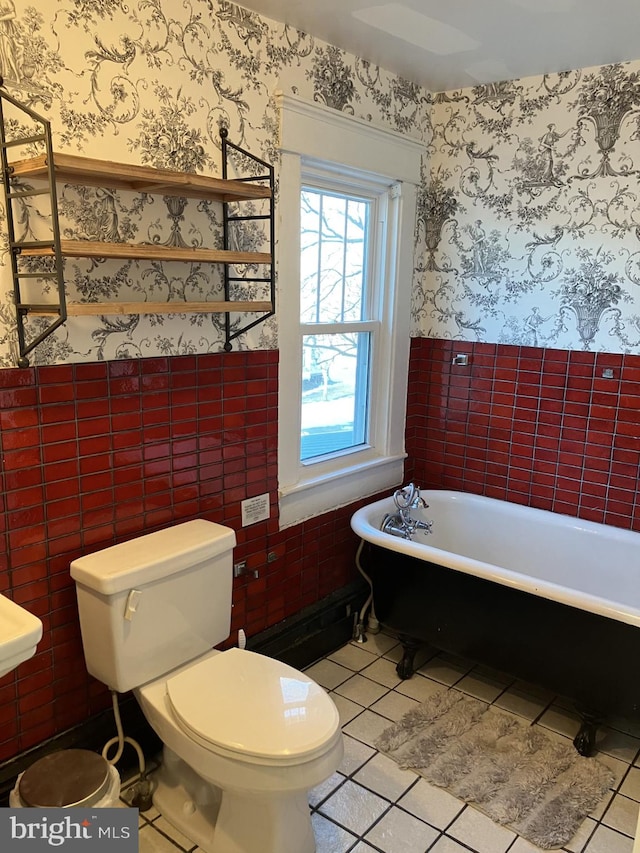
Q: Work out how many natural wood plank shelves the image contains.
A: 3